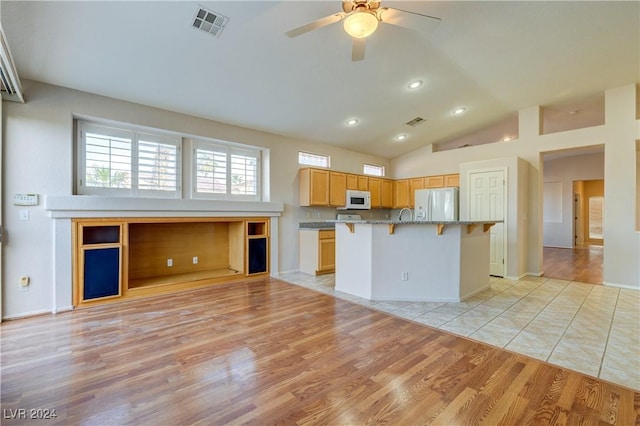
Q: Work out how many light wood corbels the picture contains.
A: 5